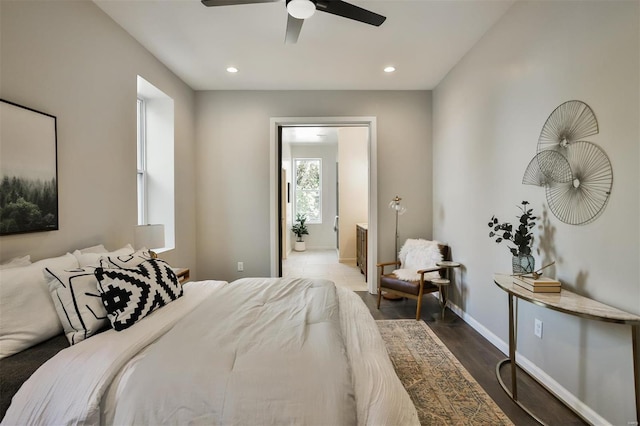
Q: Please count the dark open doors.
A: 1